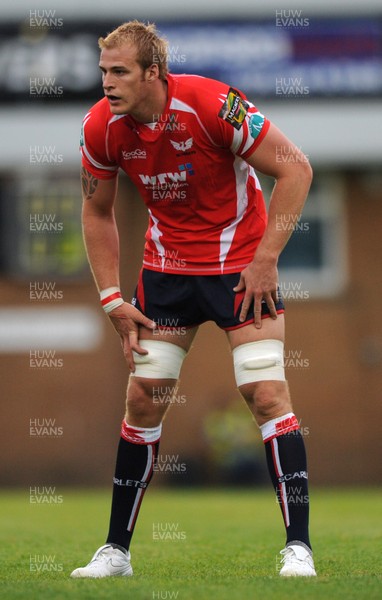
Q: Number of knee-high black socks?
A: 2